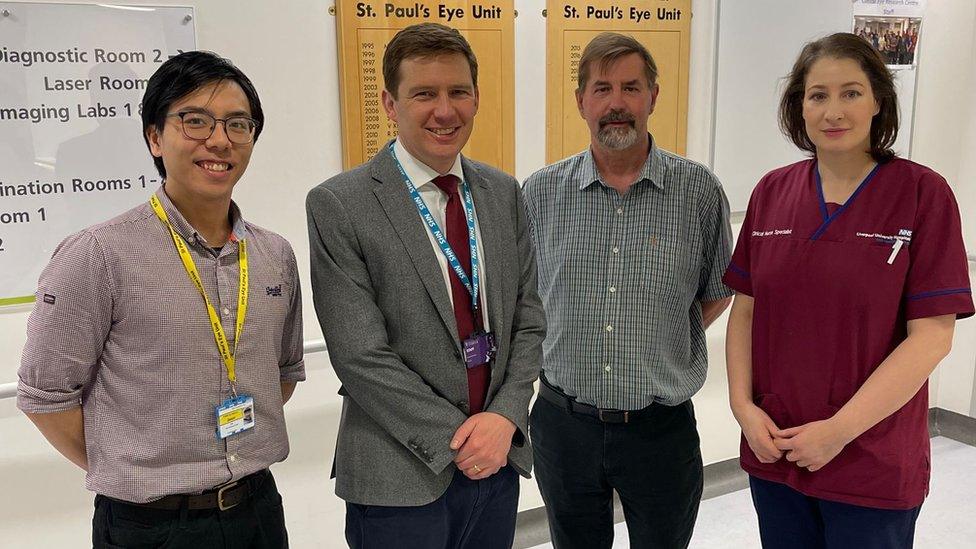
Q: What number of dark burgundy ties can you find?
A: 1